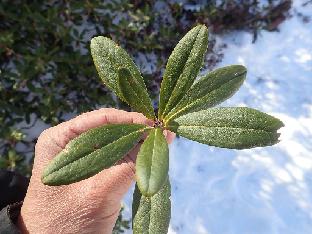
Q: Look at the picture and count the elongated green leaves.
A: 8